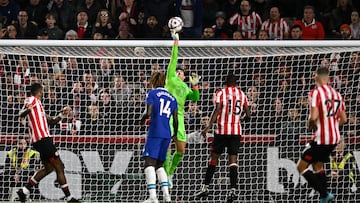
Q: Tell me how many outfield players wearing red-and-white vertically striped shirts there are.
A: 3